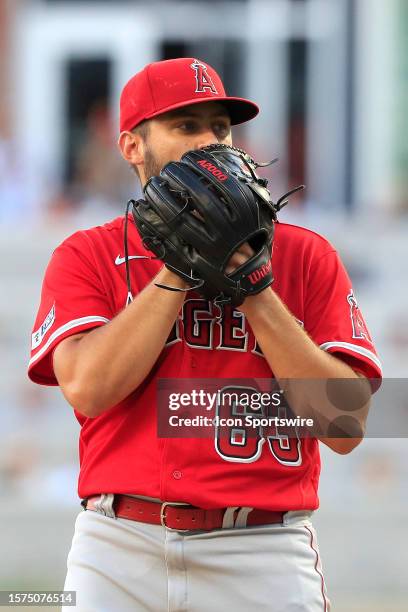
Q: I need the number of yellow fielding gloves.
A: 0